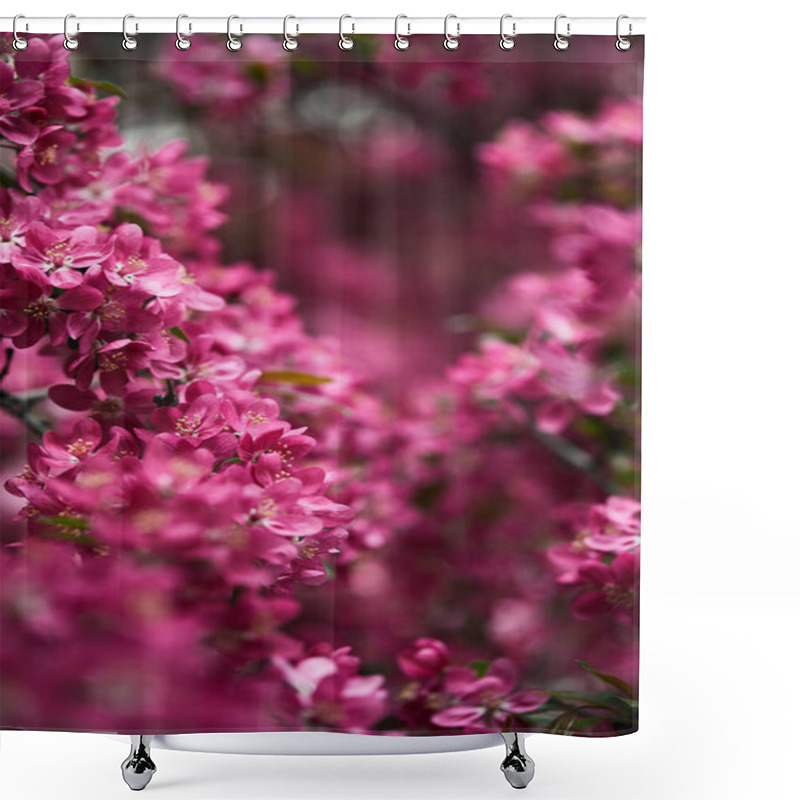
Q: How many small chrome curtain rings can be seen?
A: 12